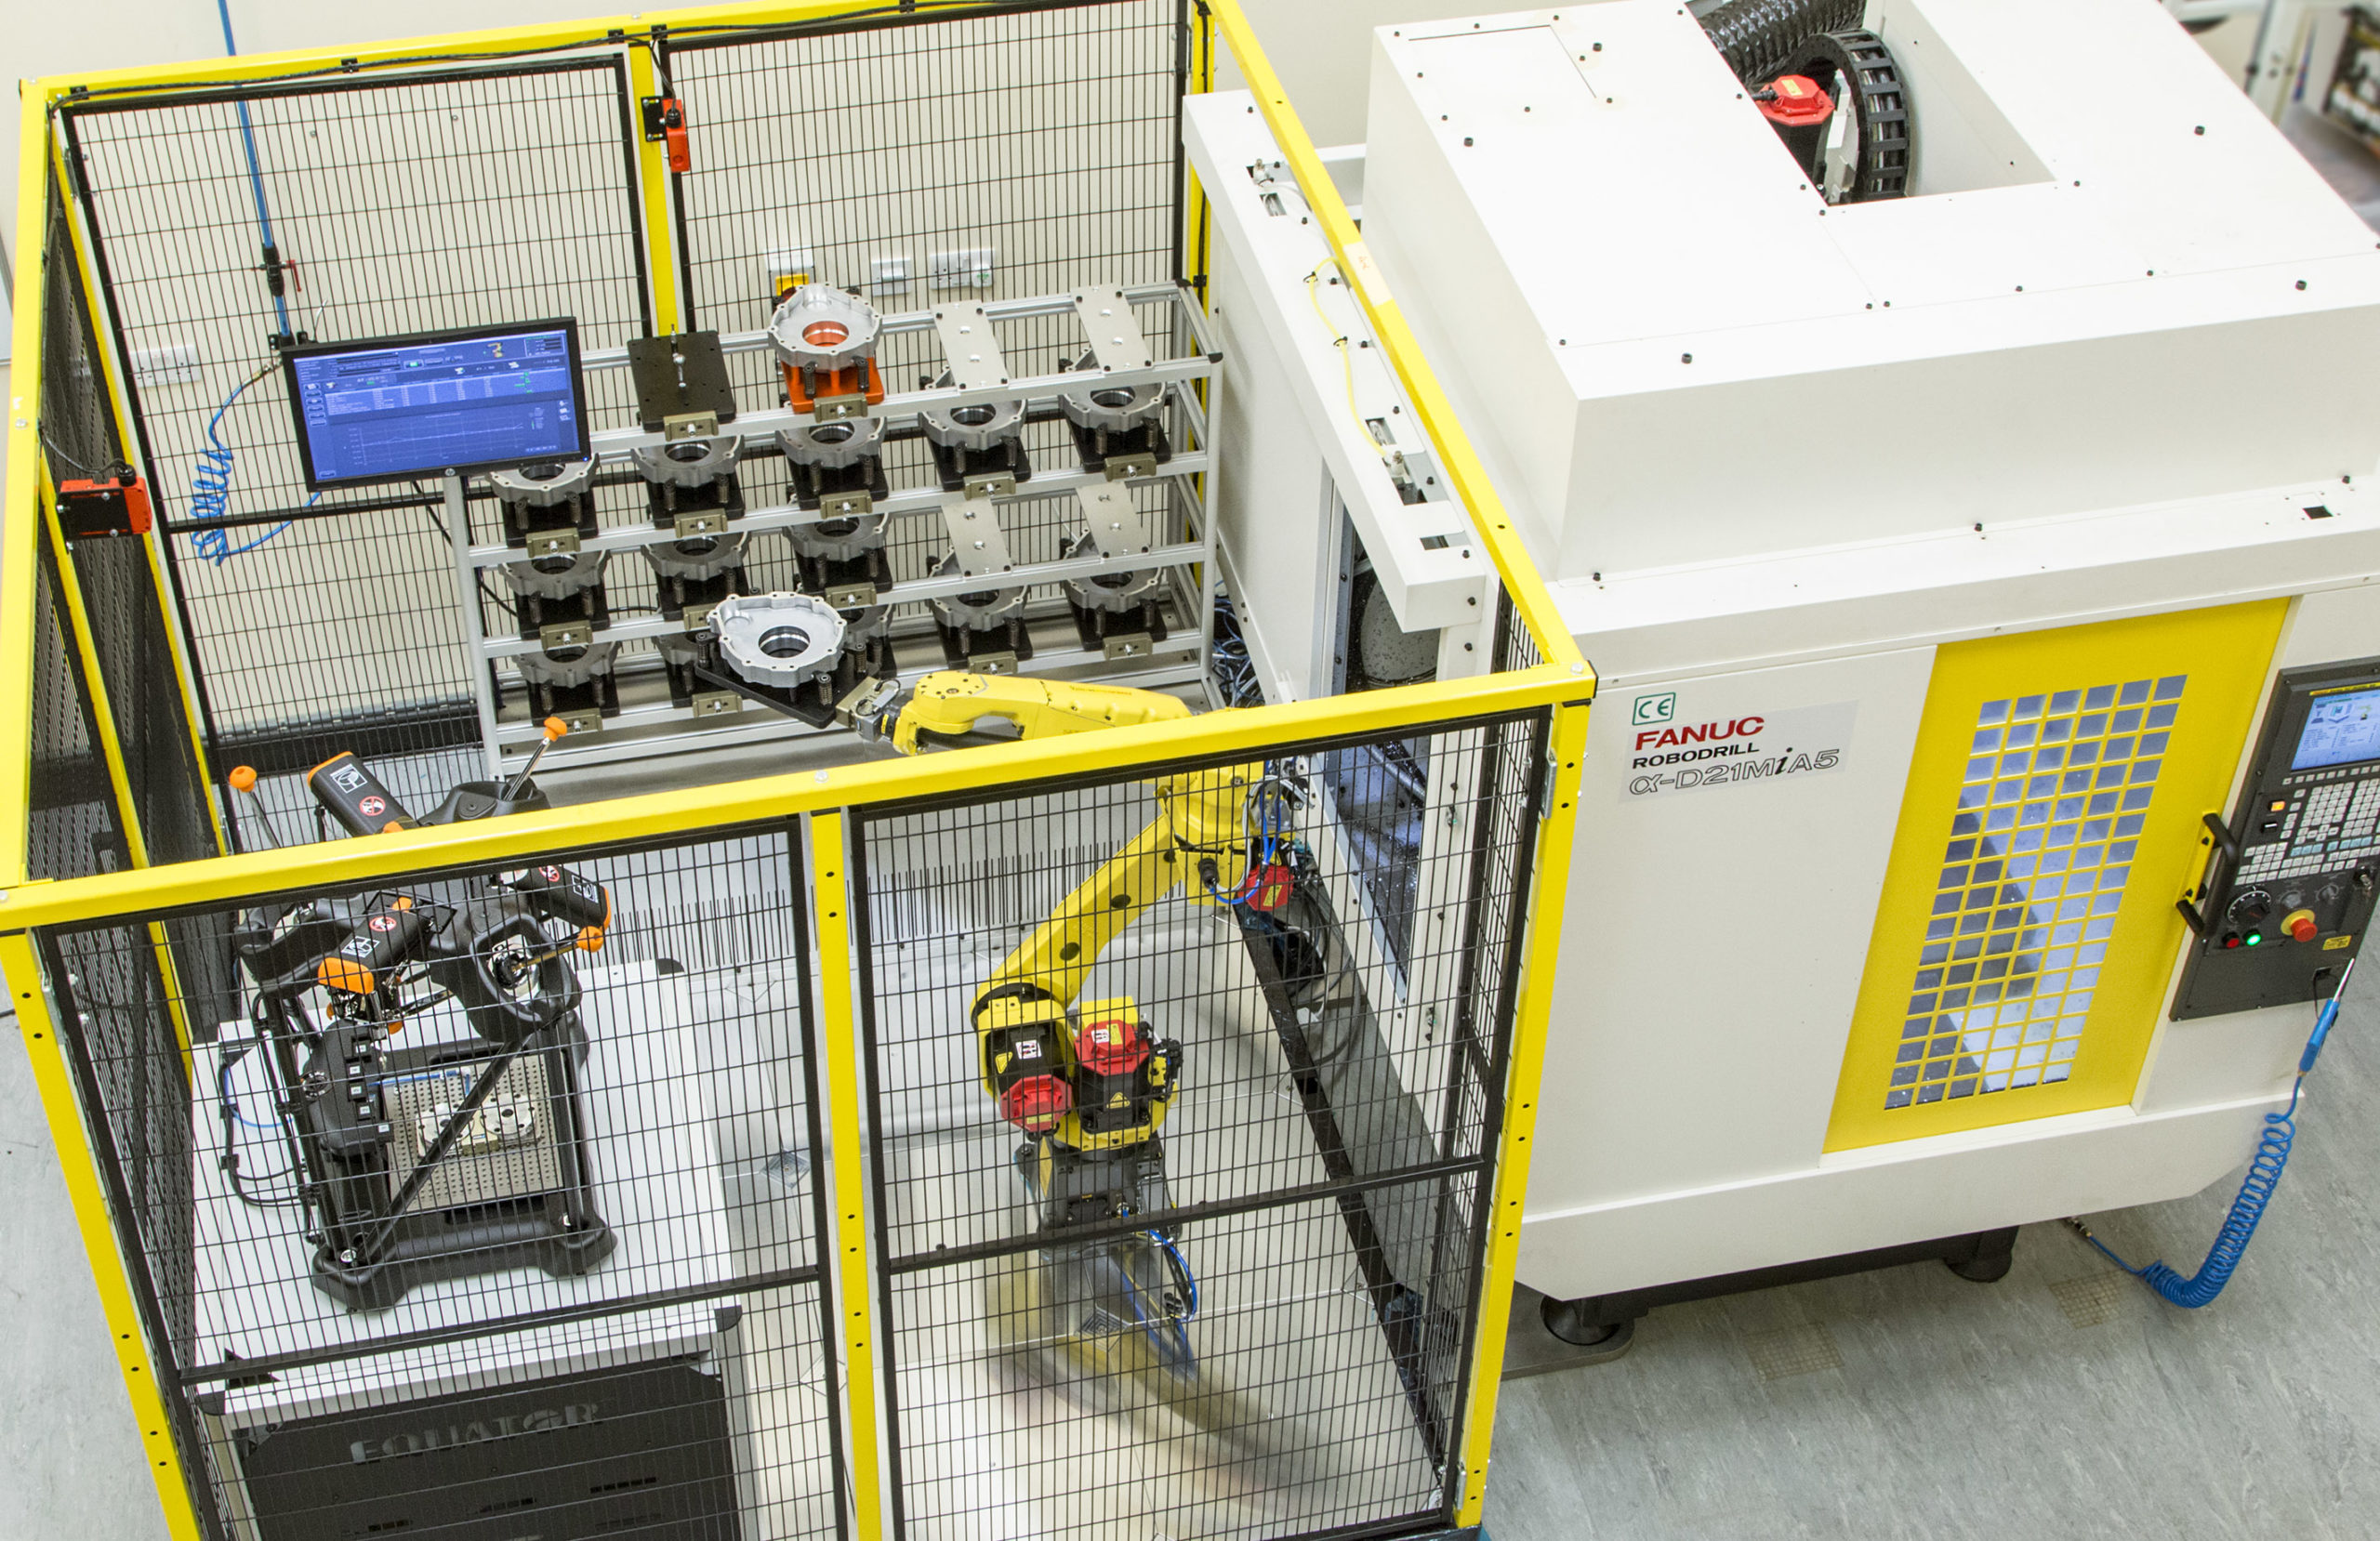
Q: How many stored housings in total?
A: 14